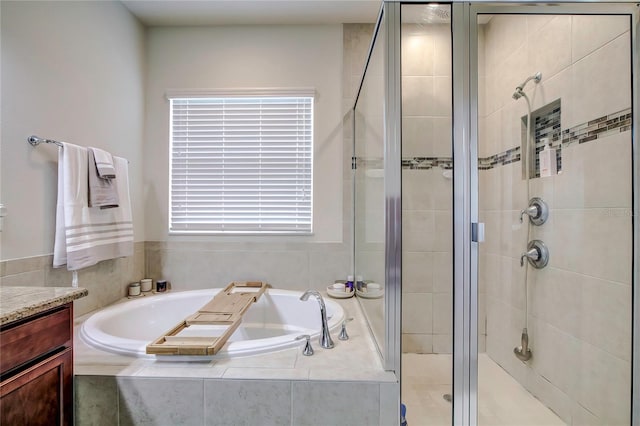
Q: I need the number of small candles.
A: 3